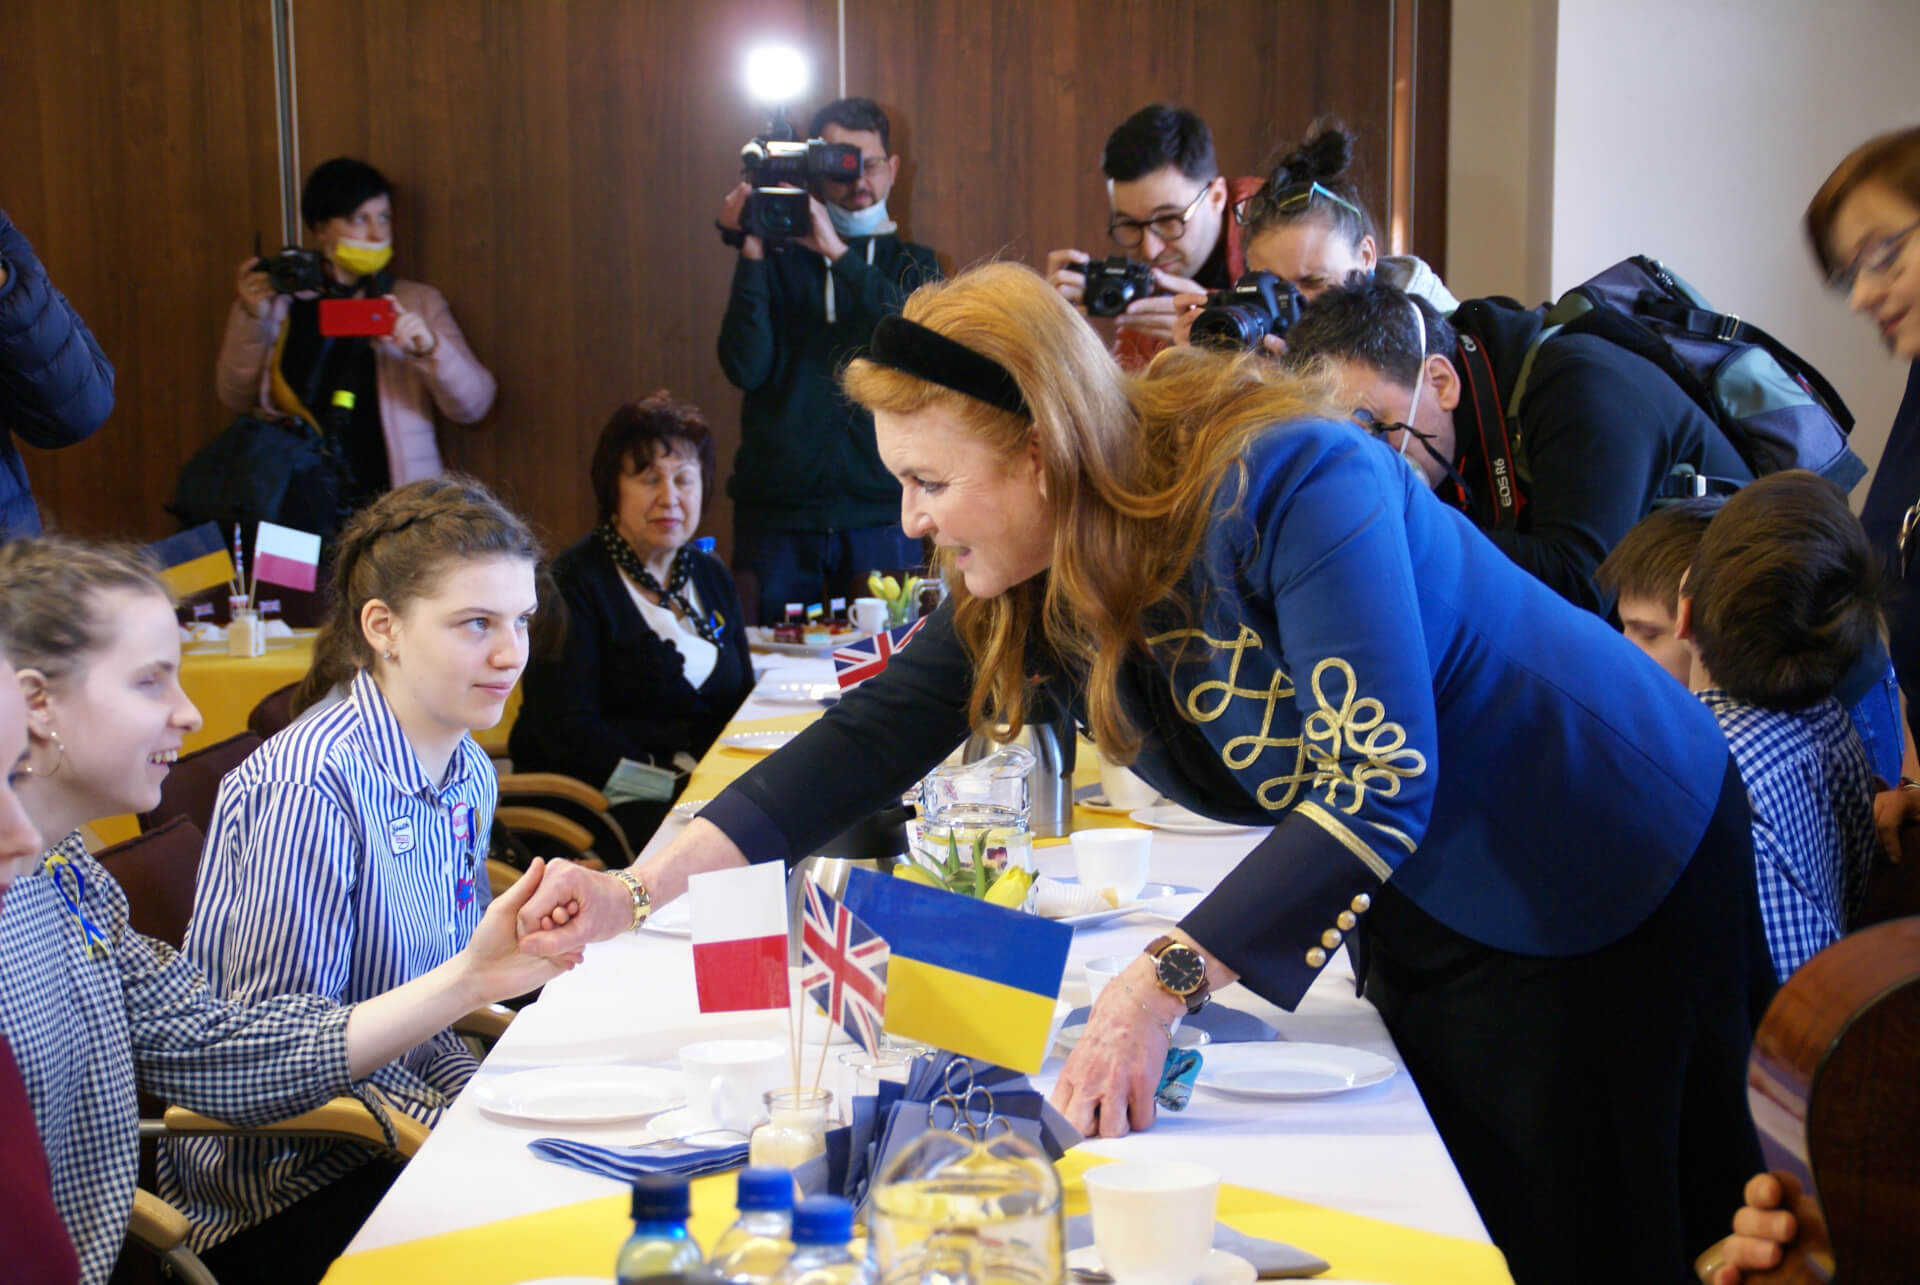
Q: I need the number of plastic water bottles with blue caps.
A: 3